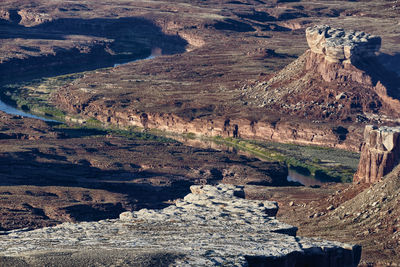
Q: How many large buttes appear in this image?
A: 2